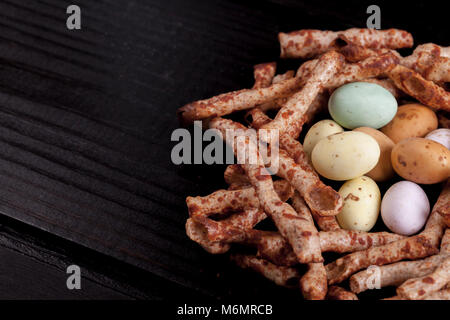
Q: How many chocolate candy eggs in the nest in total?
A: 9